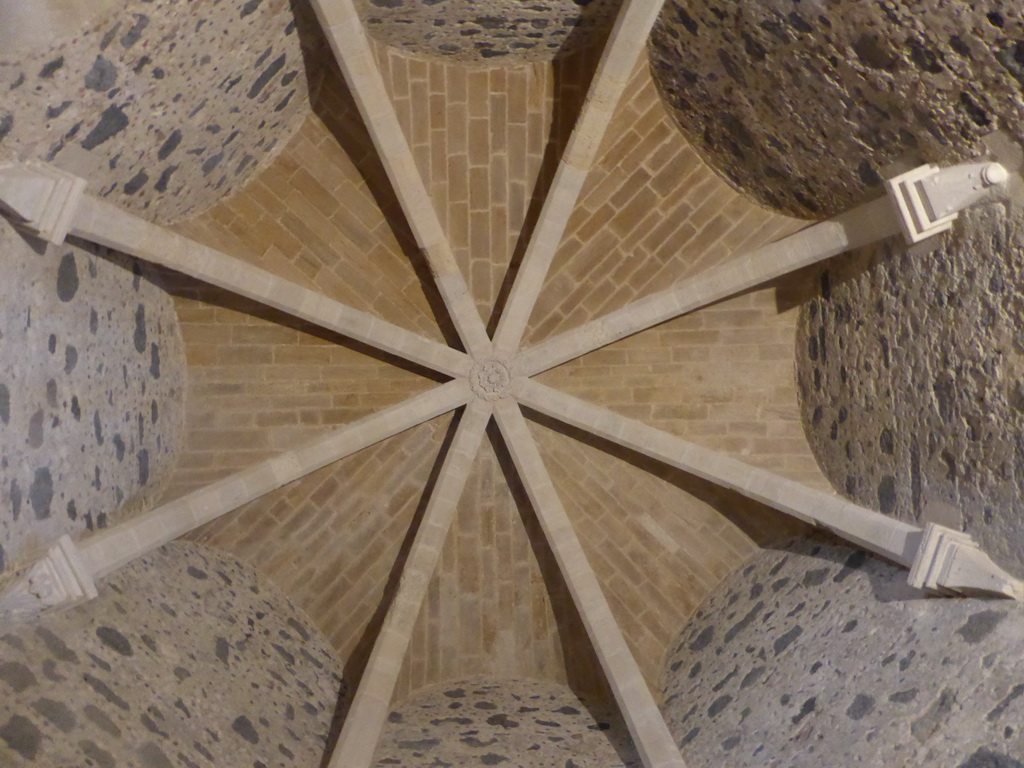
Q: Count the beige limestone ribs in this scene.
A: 8